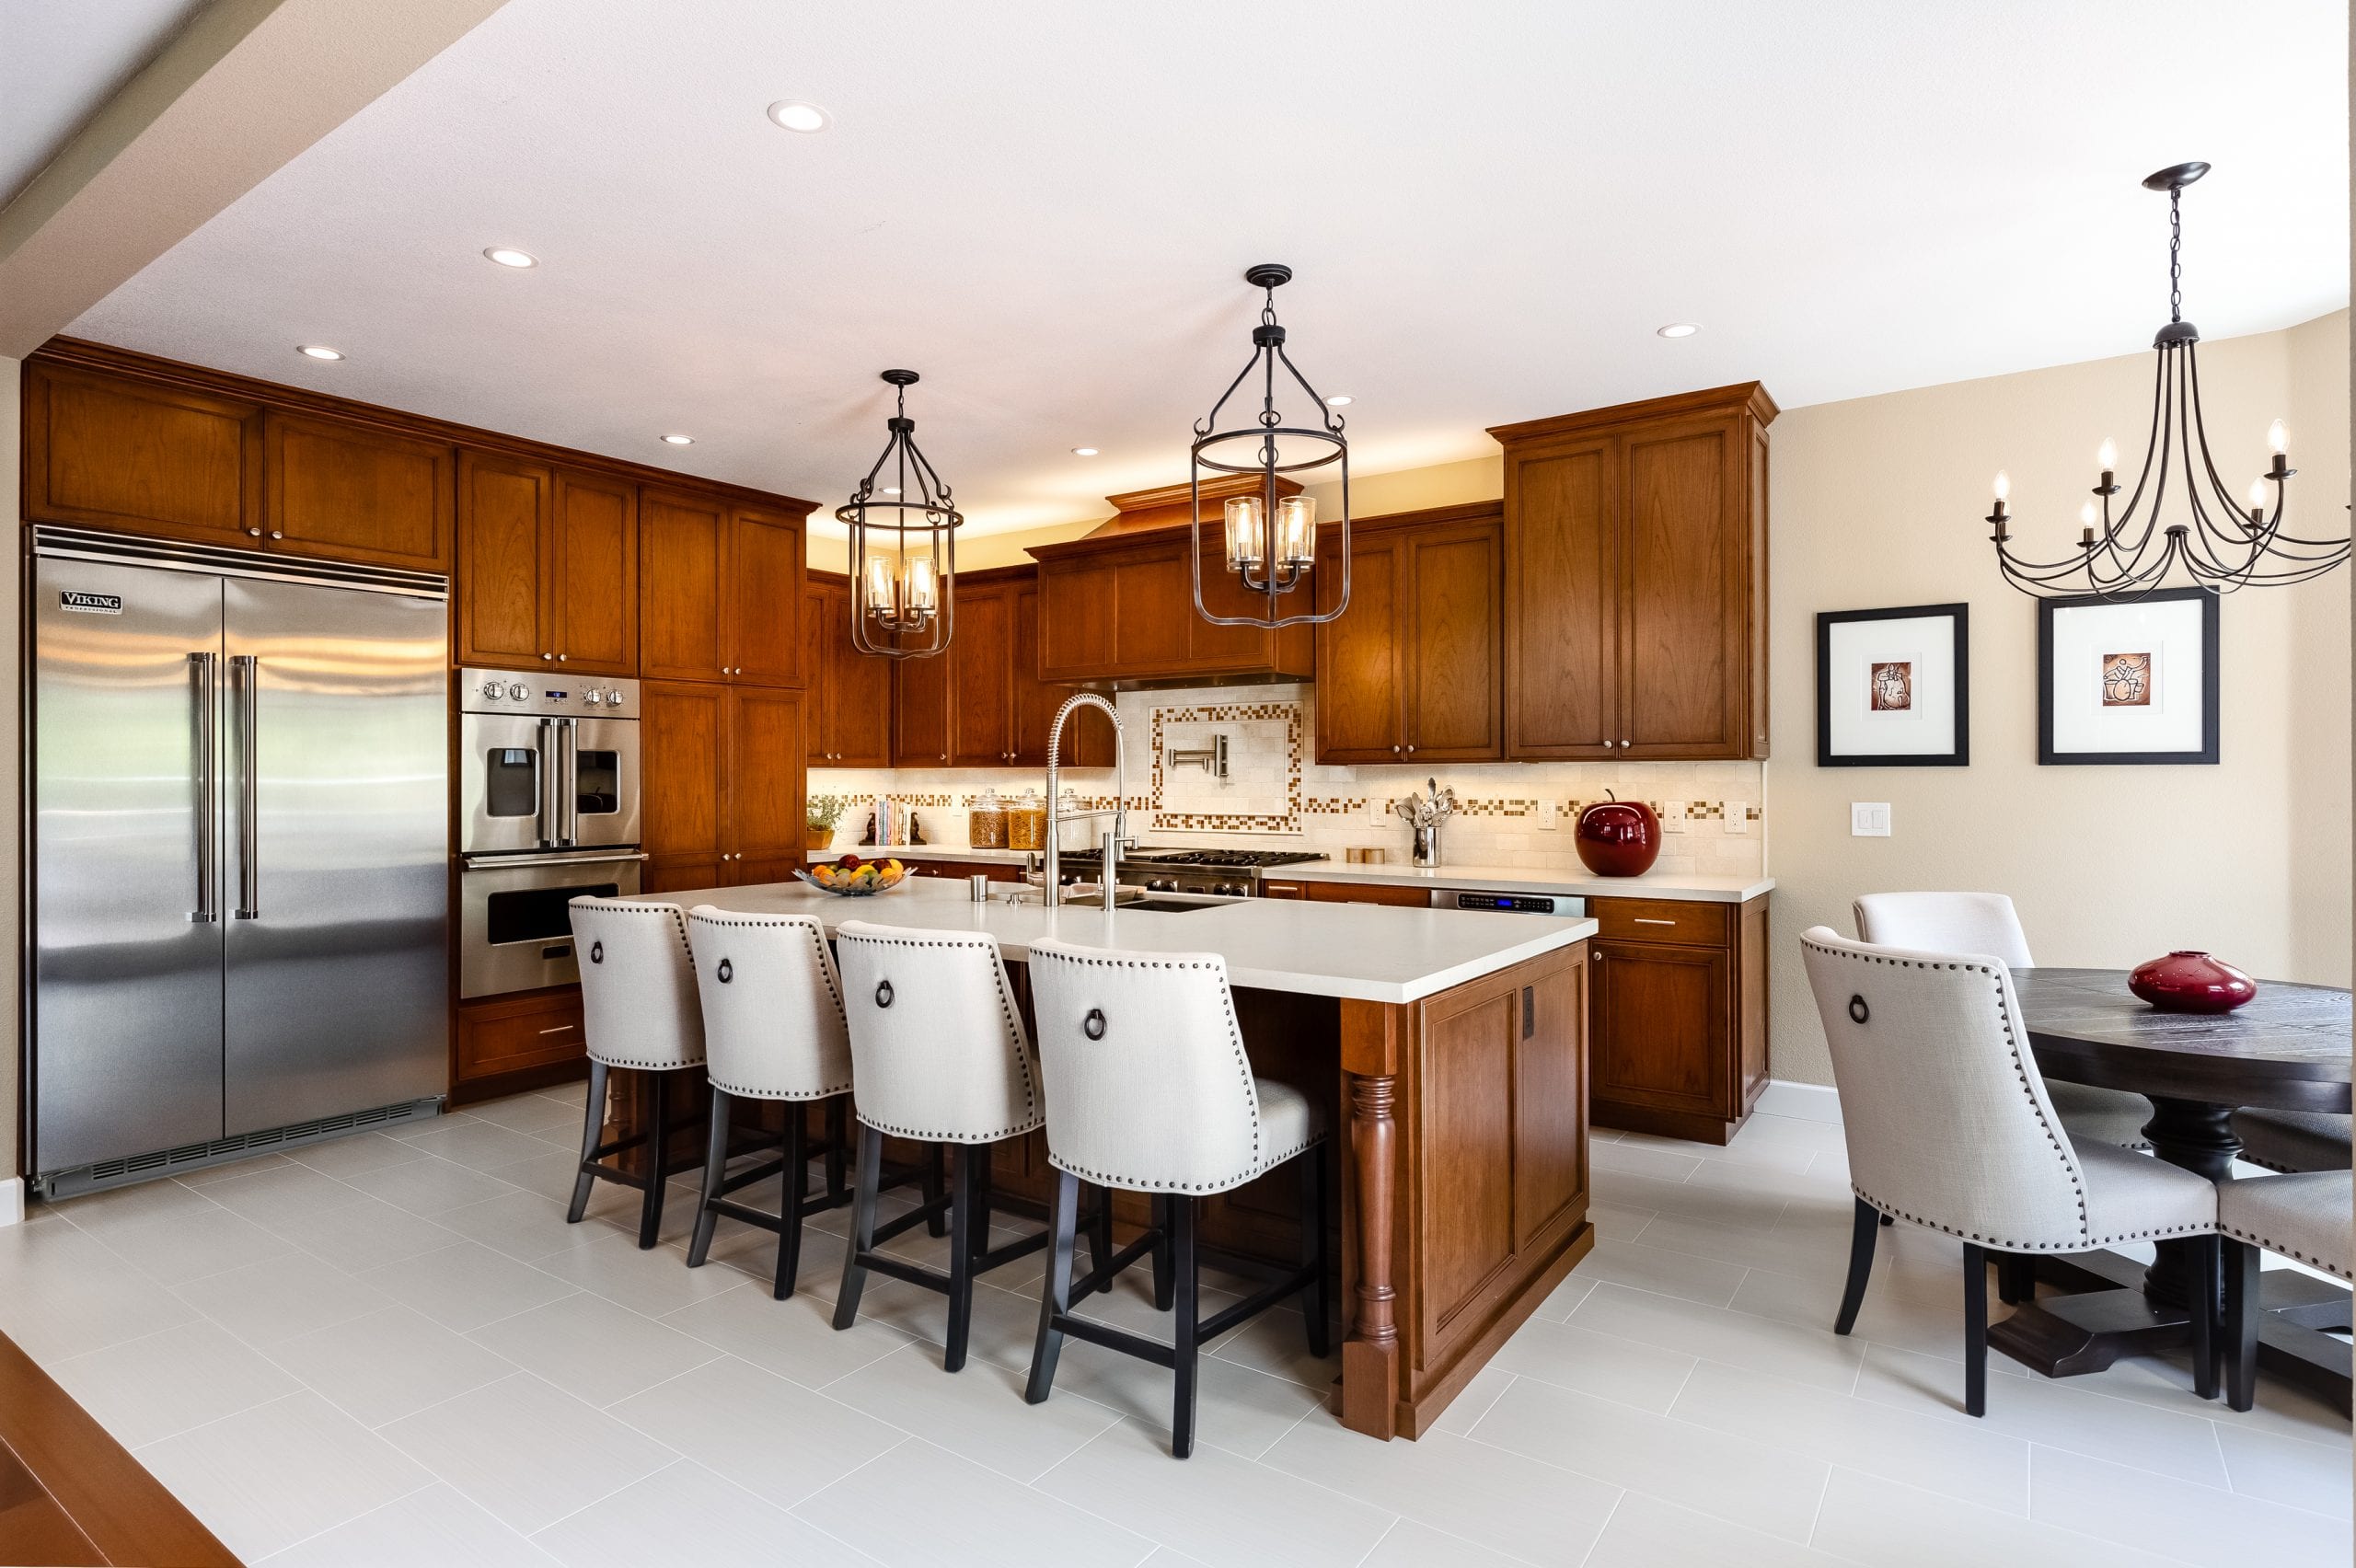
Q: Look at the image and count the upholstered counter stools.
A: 4